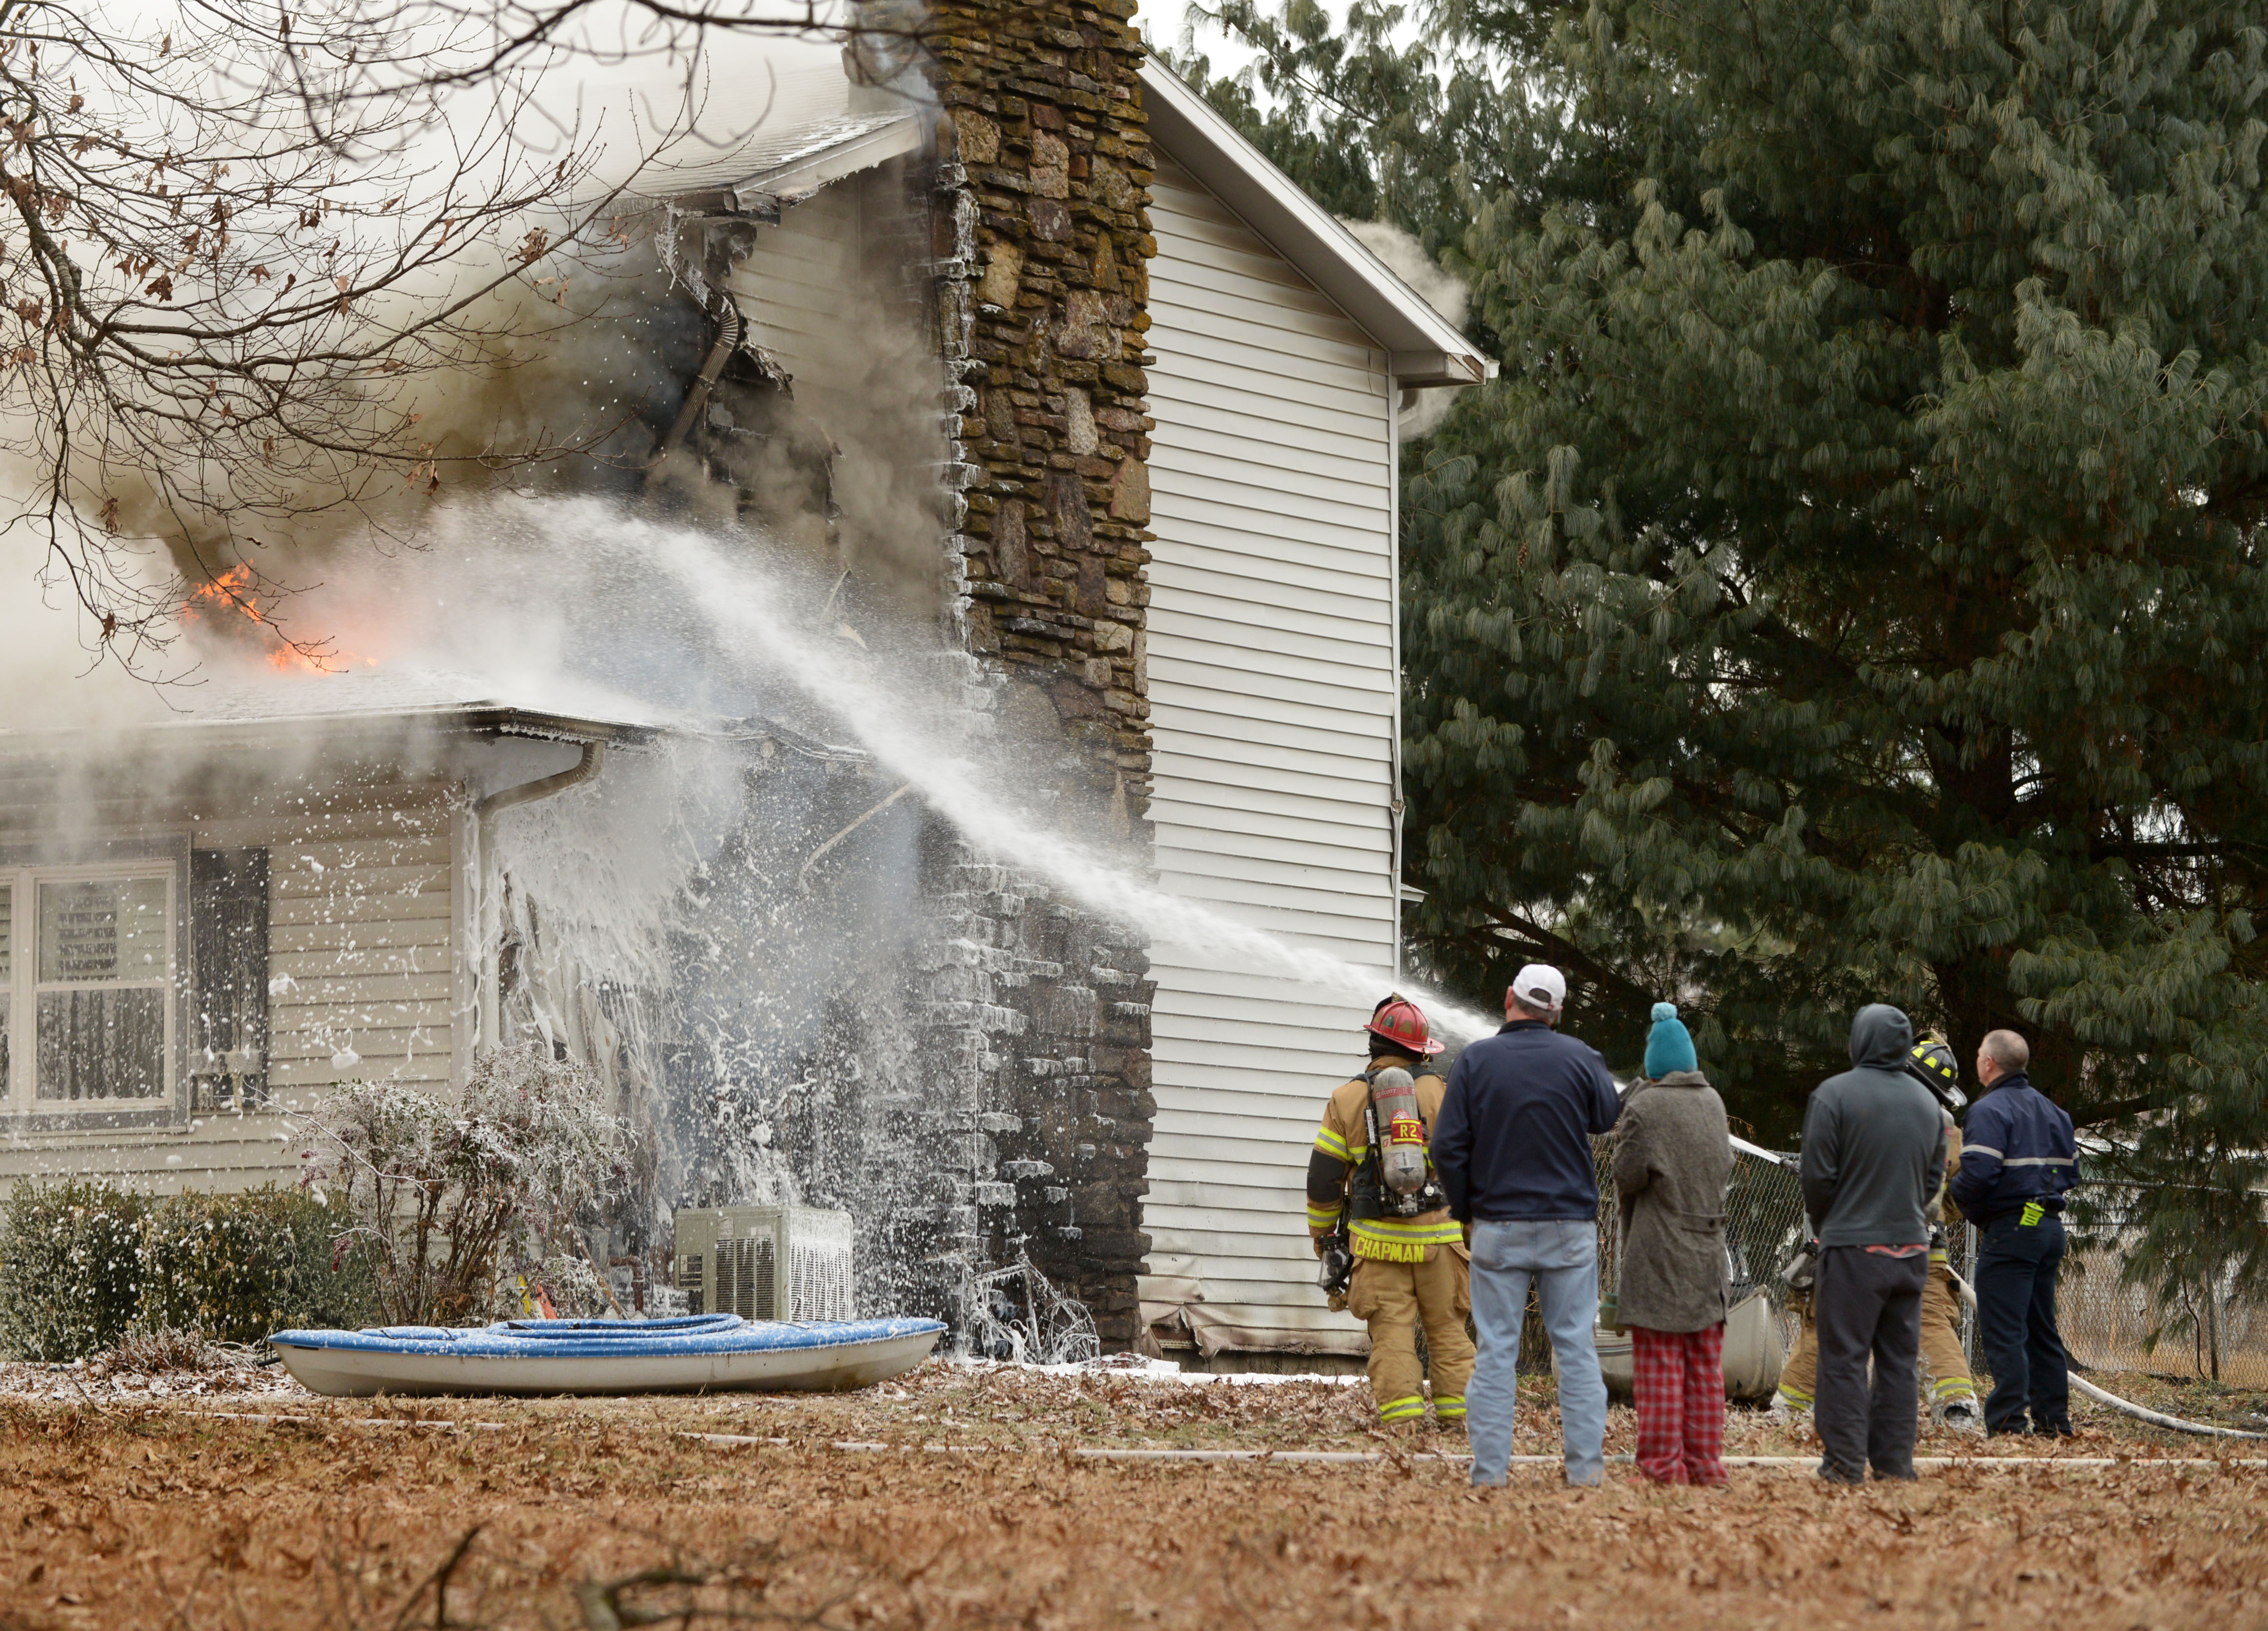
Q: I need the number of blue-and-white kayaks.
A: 1